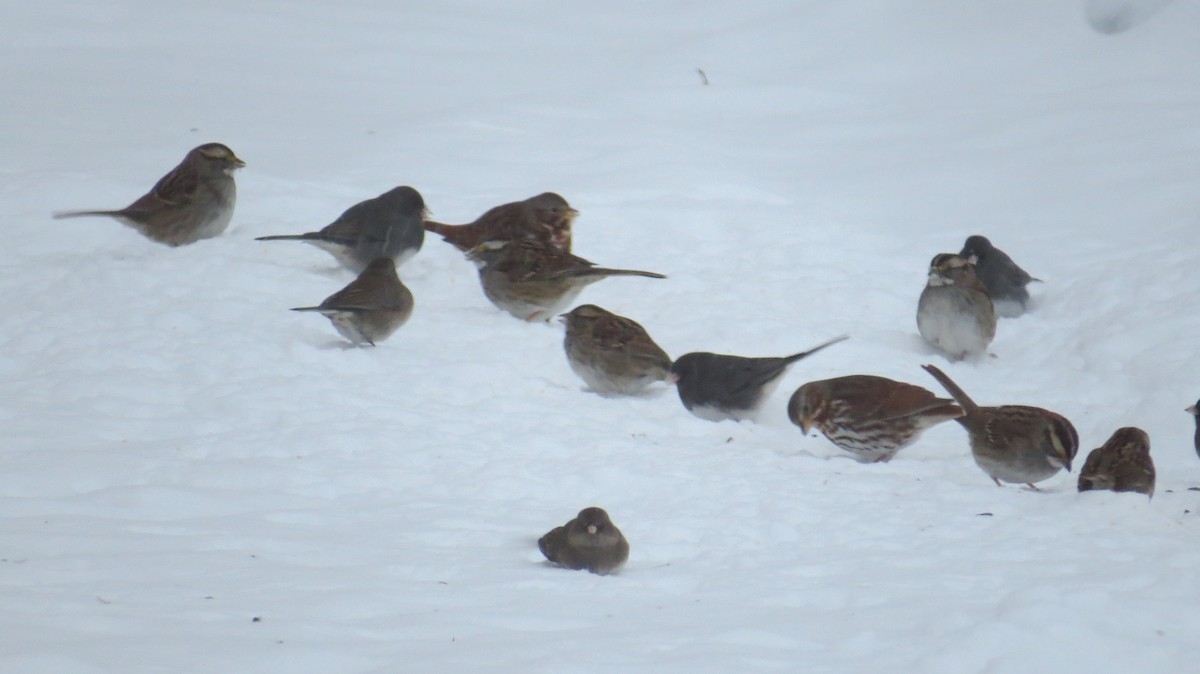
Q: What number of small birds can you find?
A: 14